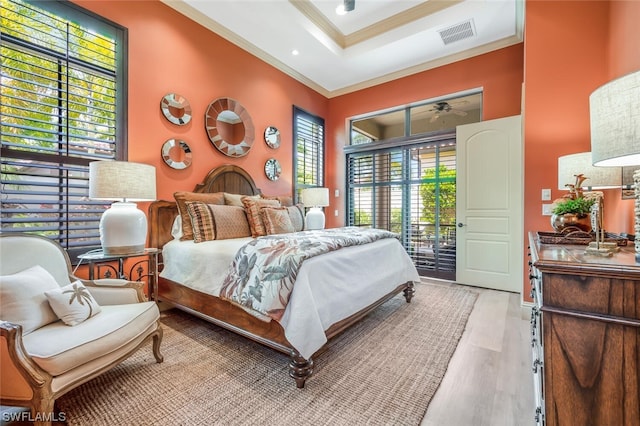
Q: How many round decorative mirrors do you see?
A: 5